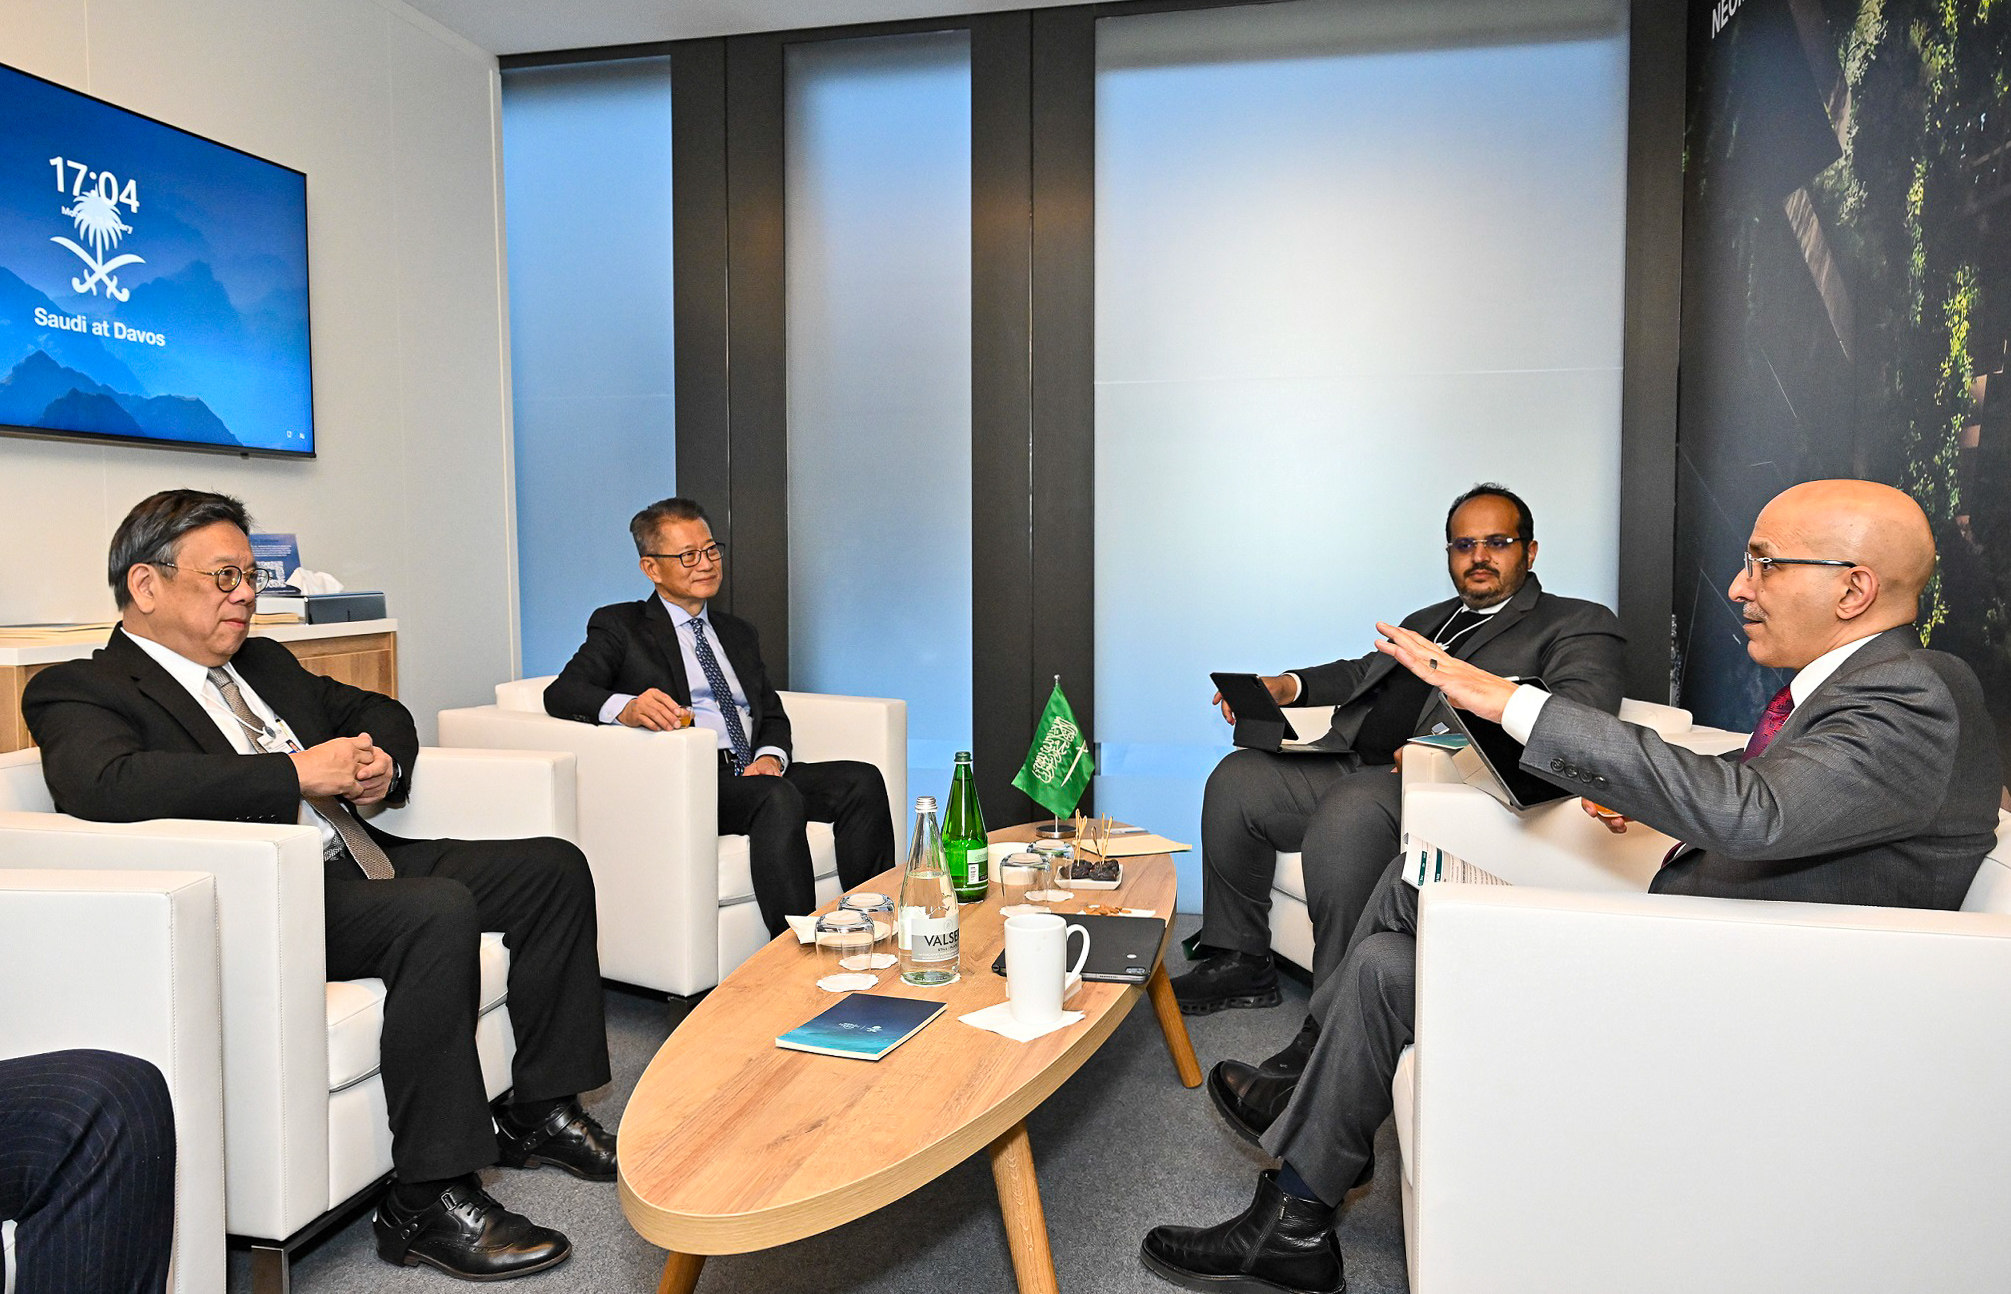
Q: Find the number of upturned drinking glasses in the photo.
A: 4